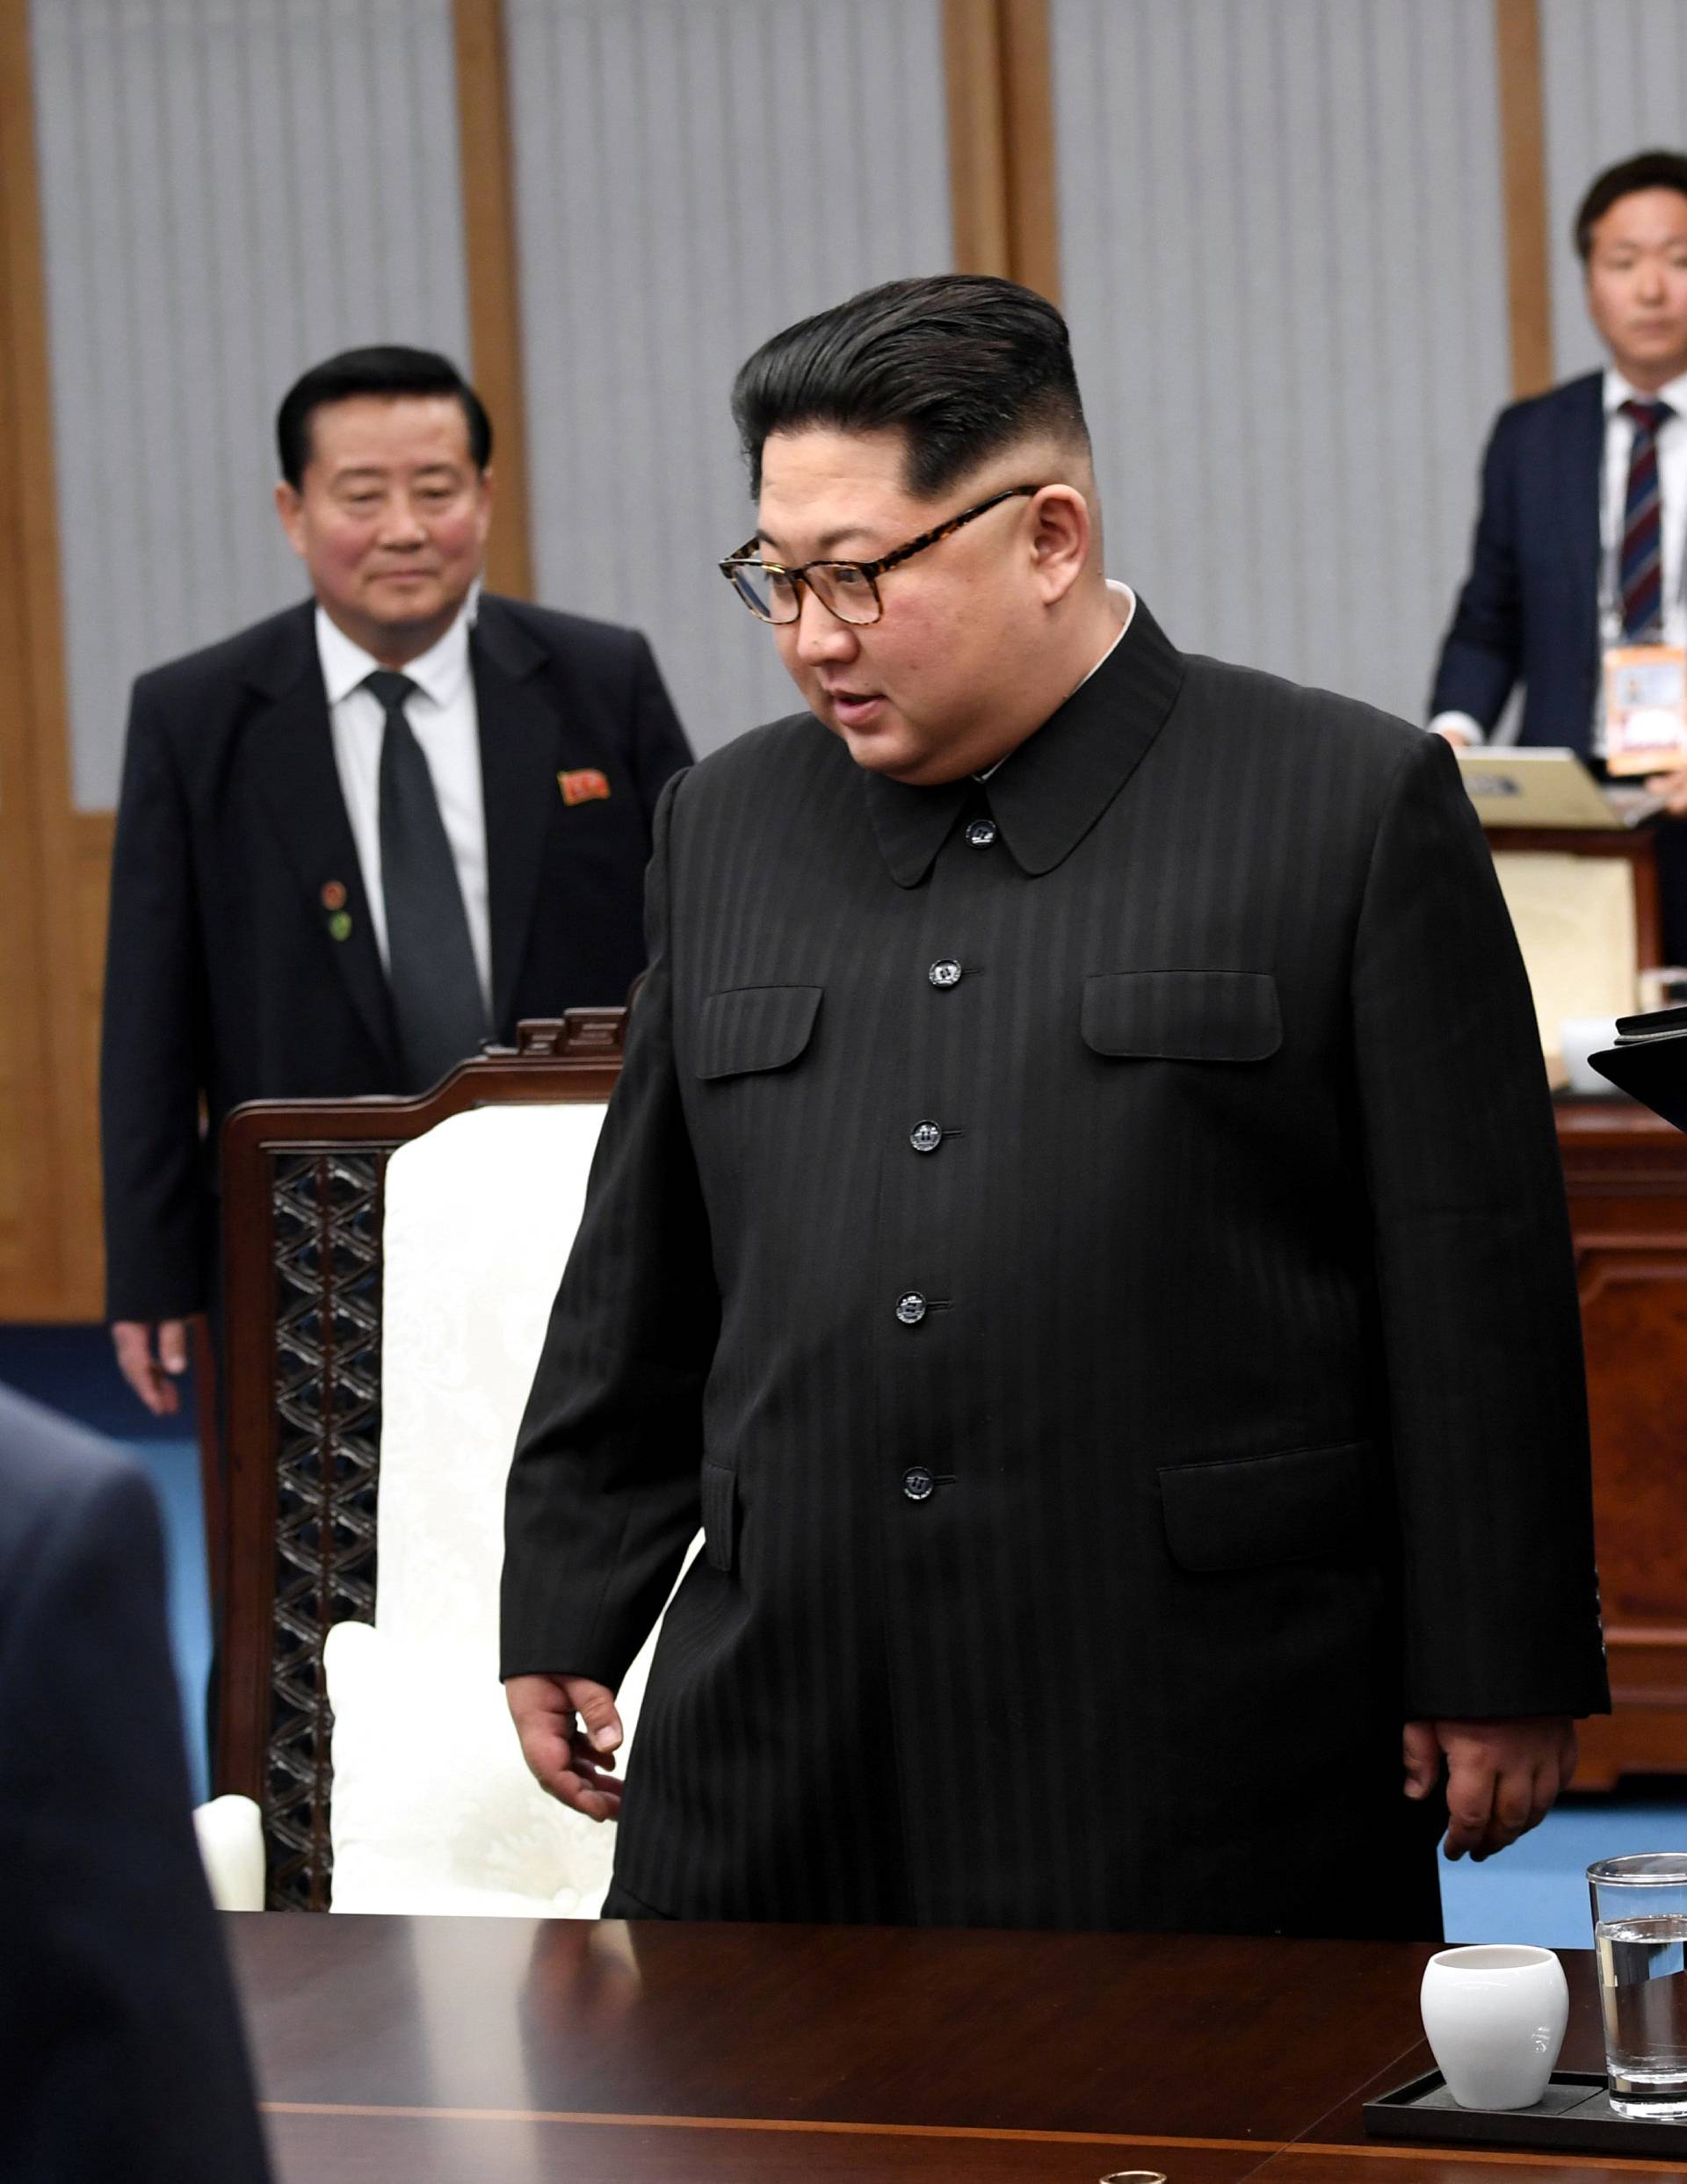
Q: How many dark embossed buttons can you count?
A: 5